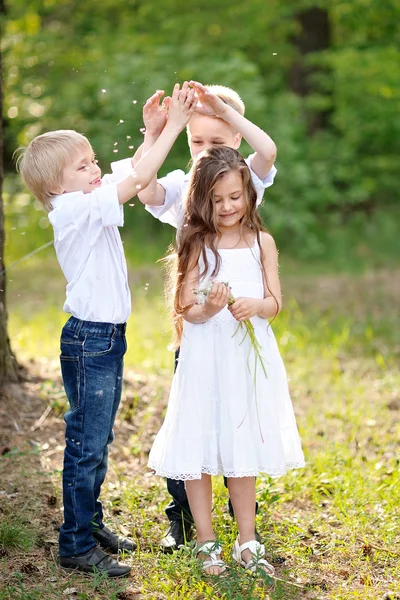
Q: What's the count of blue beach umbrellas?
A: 0